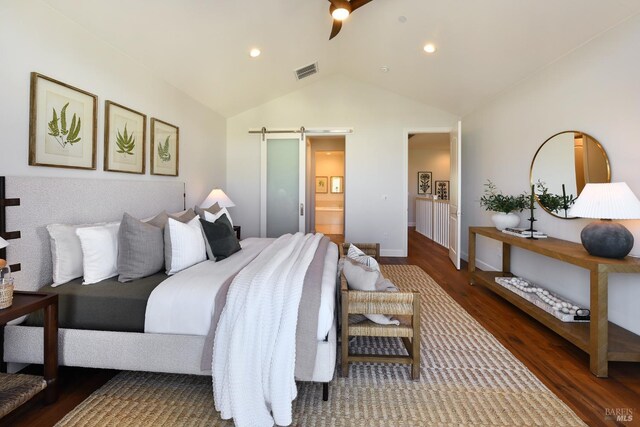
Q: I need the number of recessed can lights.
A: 2